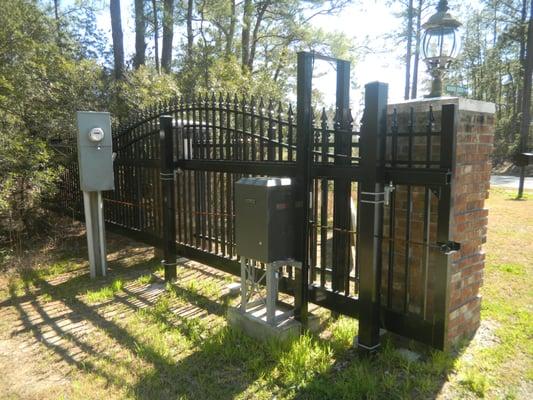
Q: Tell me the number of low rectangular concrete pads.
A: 1